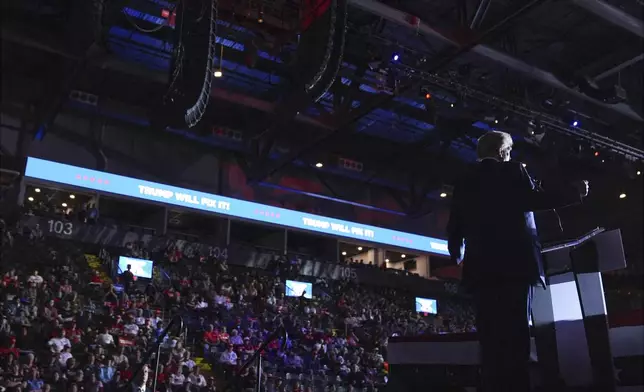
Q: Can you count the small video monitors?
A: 3